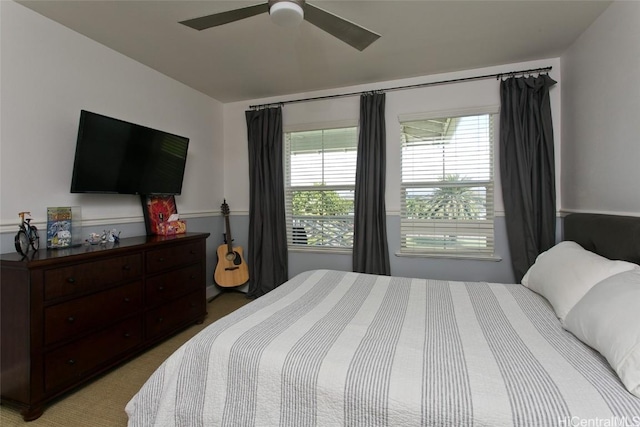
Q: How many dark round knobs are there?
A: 12